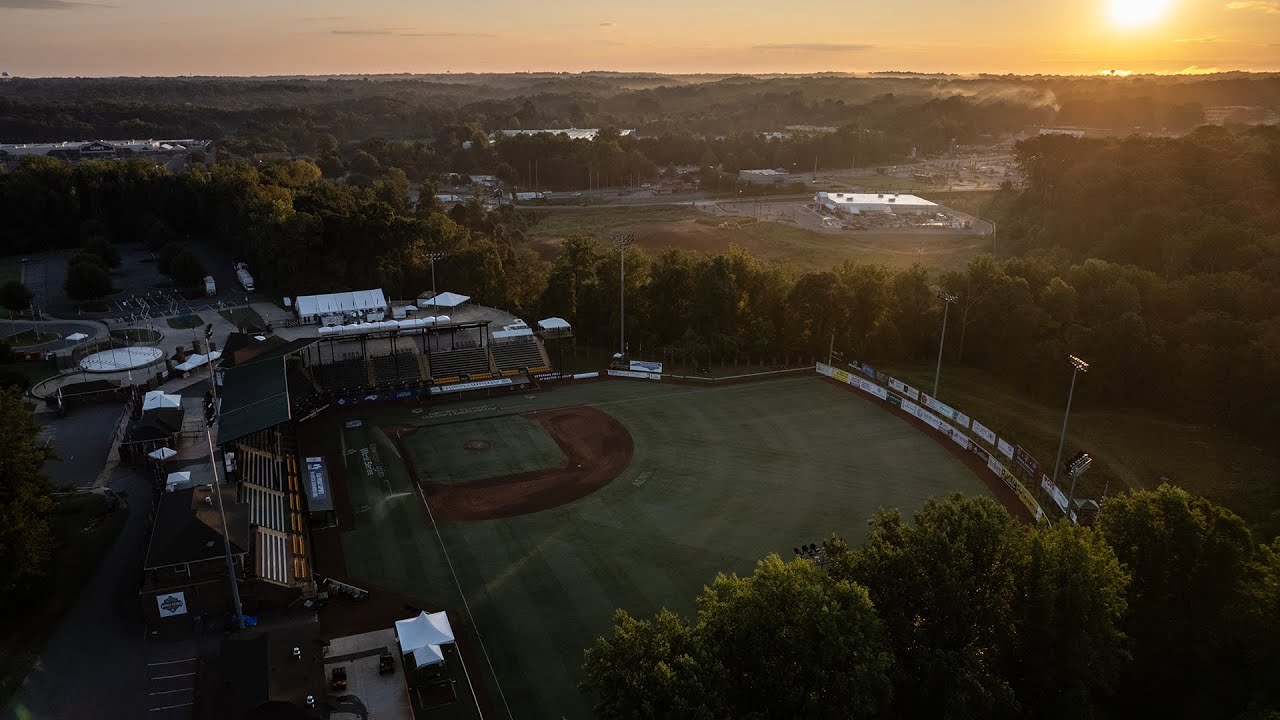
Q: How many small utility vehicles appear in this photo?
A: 2